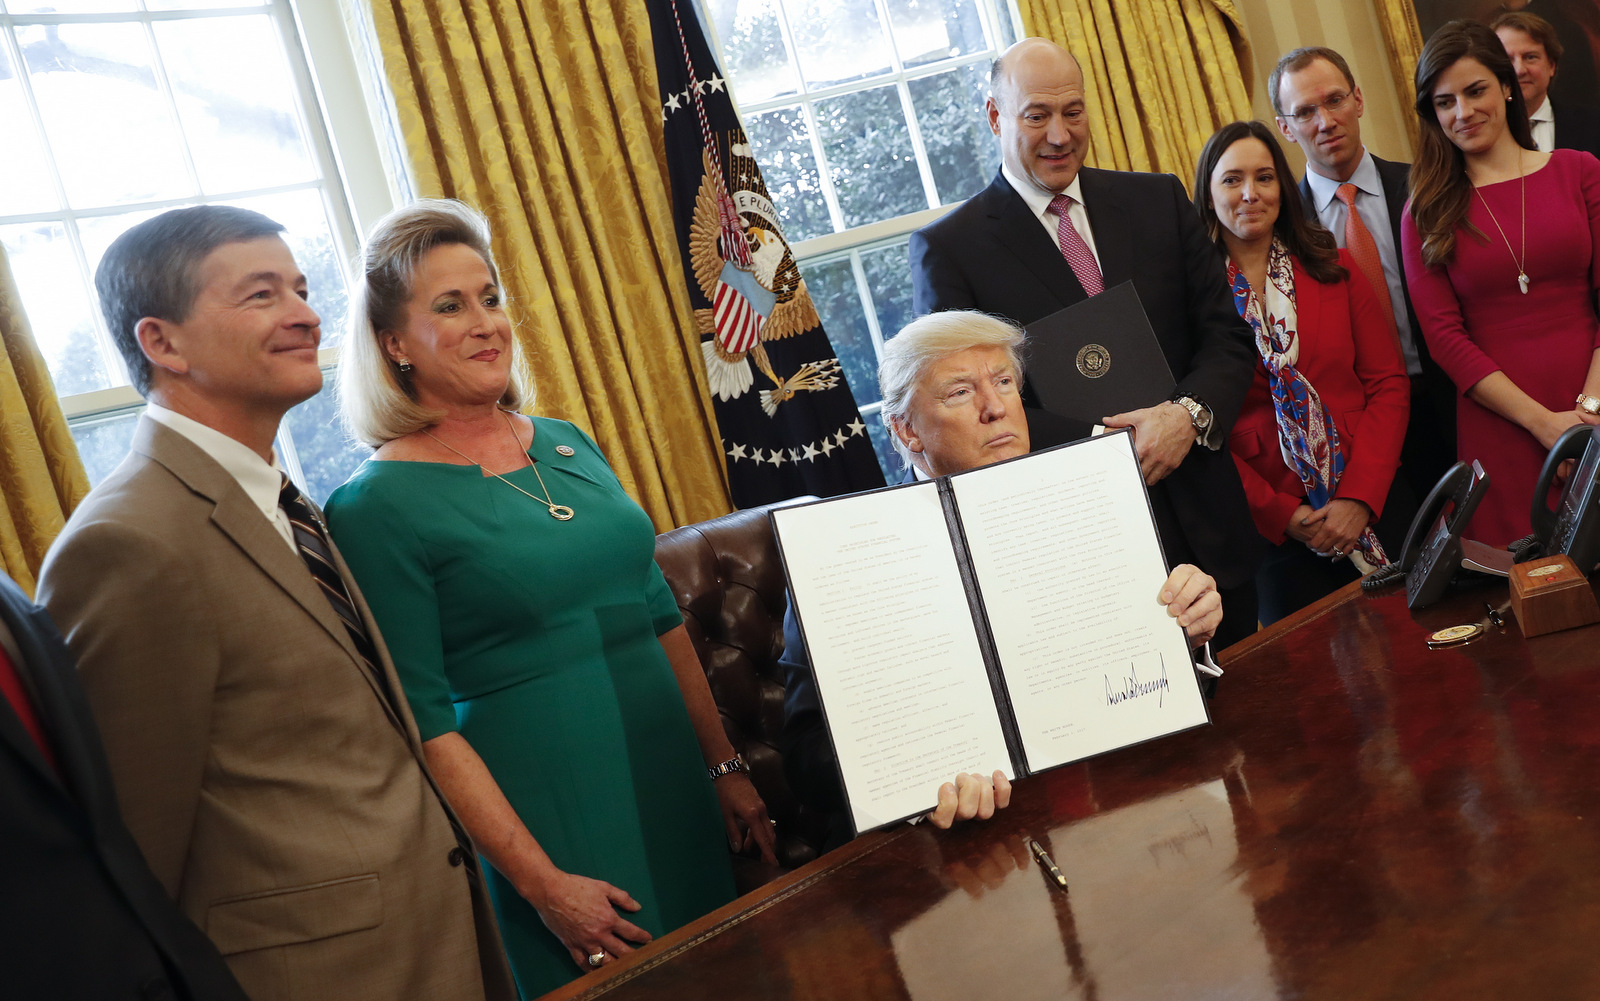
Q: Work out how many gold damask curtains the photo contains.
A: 3